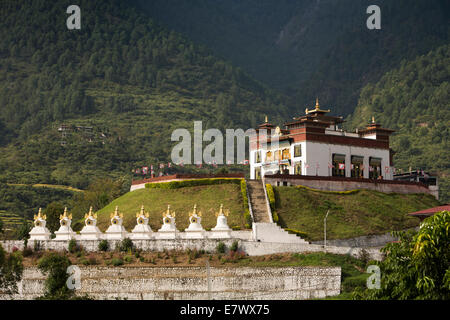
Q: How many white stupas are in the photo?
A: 8